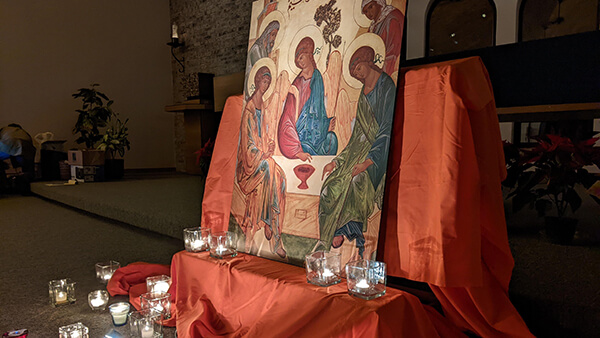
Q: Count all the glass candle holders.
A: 12